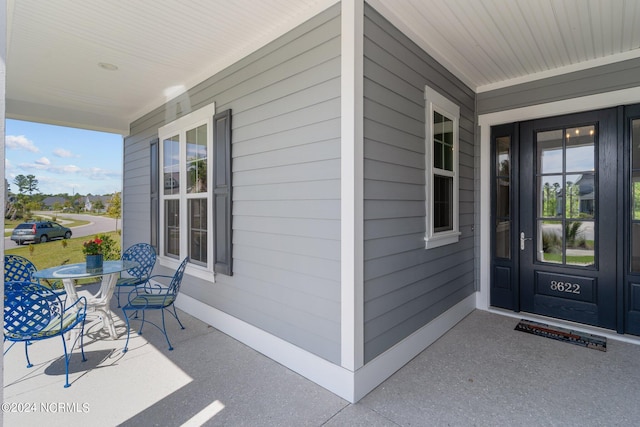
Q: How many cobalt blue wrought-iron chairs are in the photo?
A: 4